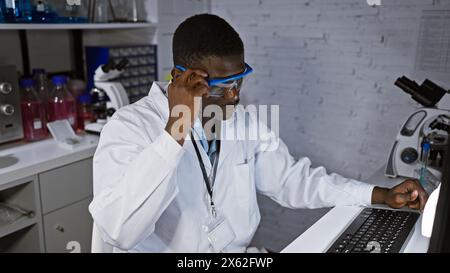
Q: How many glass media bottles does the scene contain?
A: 4